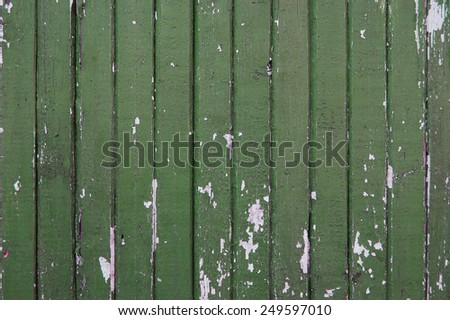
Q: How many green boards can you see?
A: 12